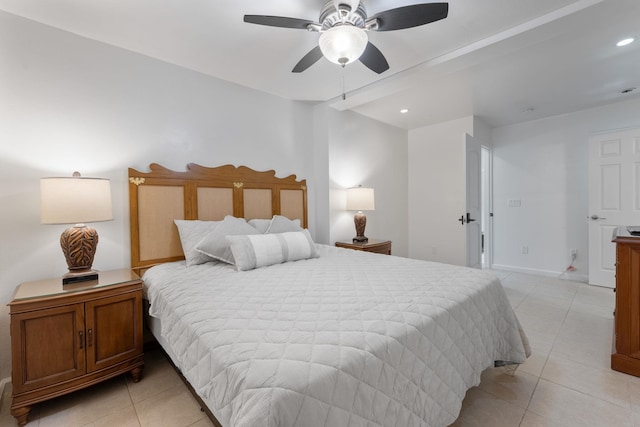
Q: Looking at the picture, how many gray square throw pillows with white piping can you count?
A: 2